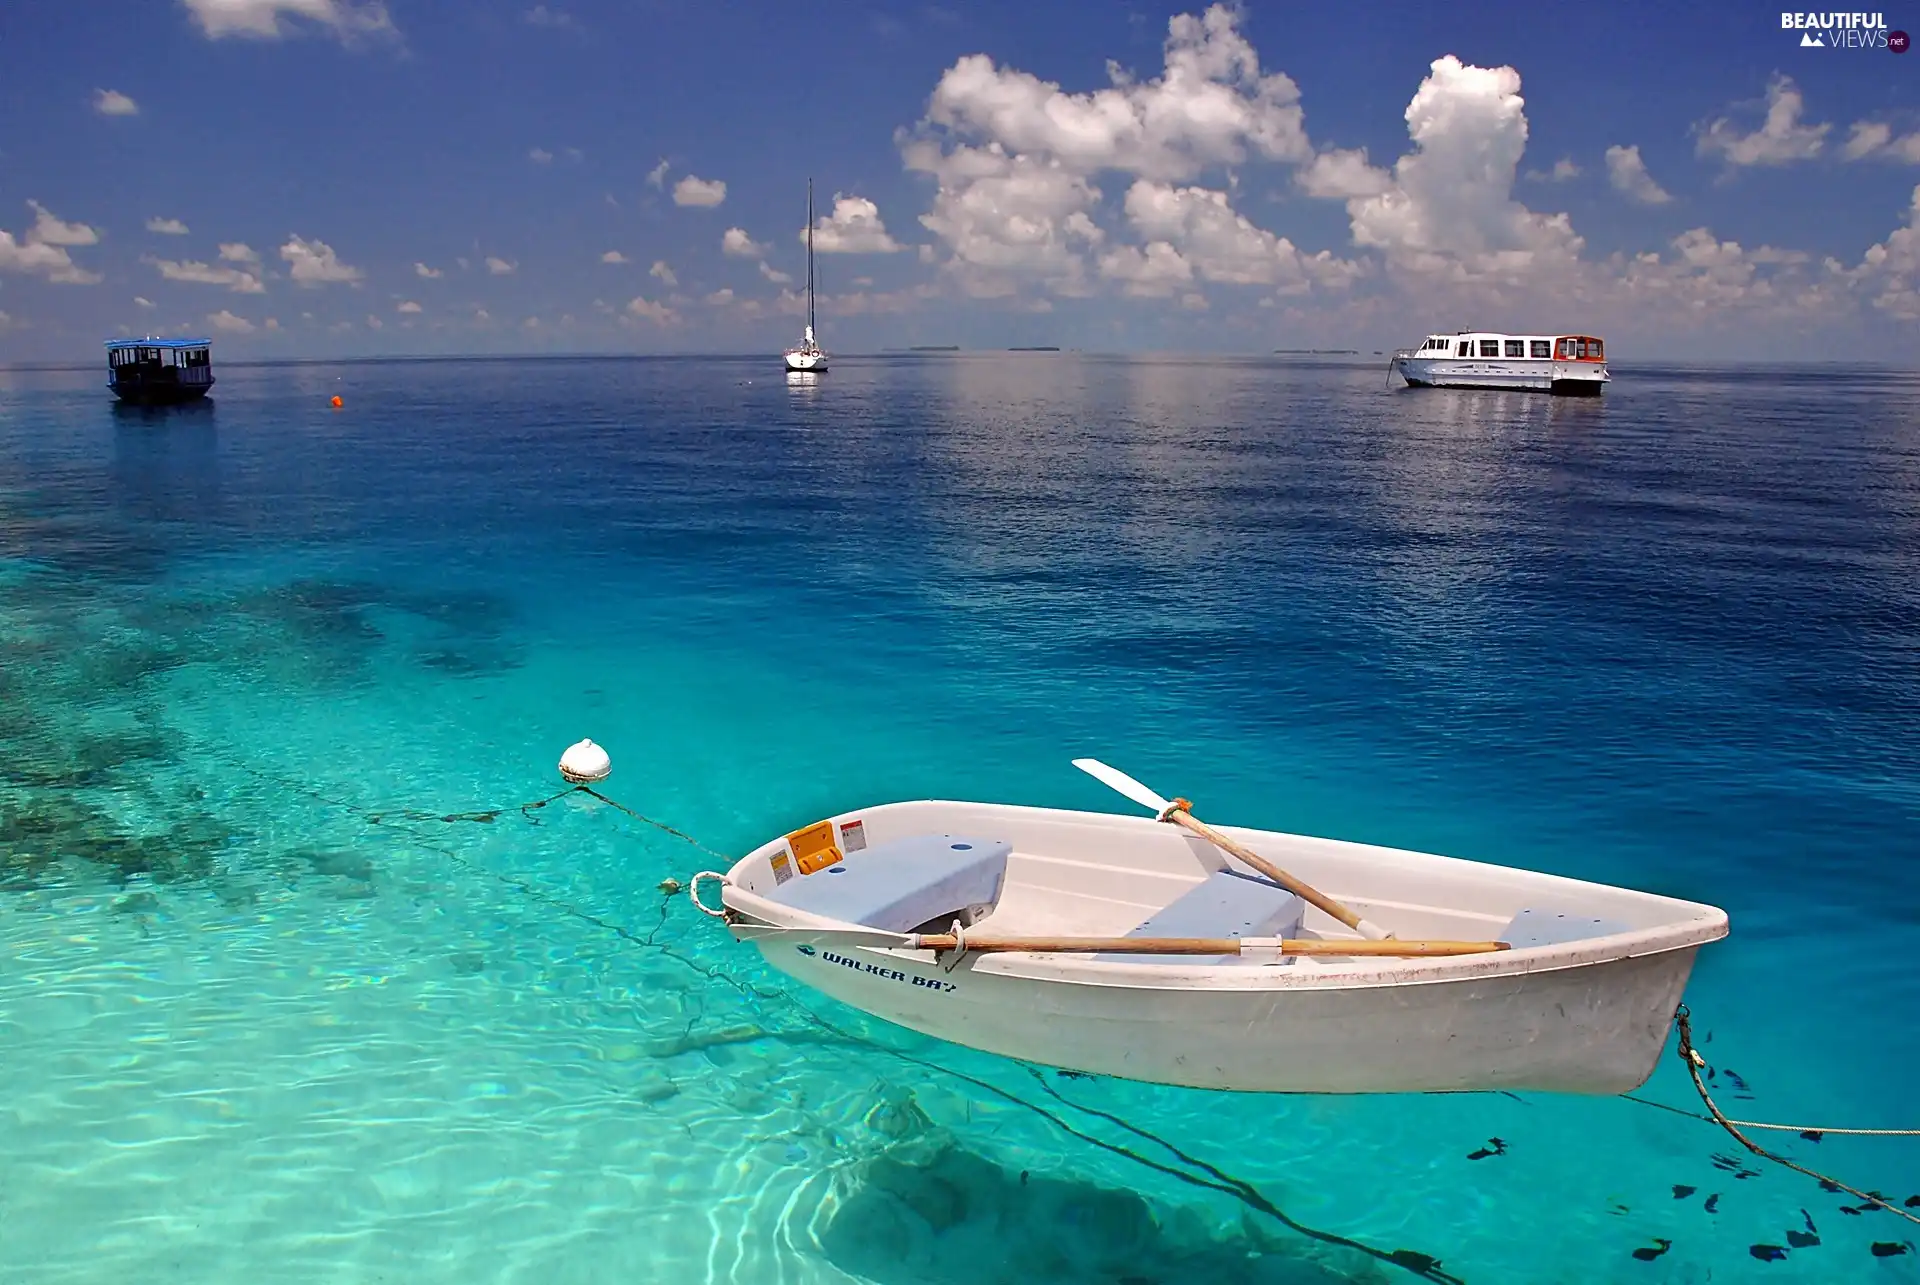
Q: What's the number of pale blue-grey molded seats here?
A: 3